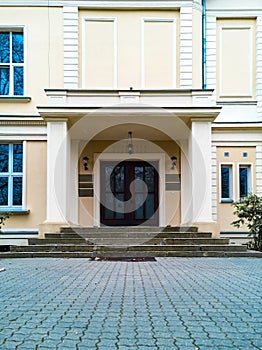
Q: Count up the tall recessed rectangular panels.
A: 3